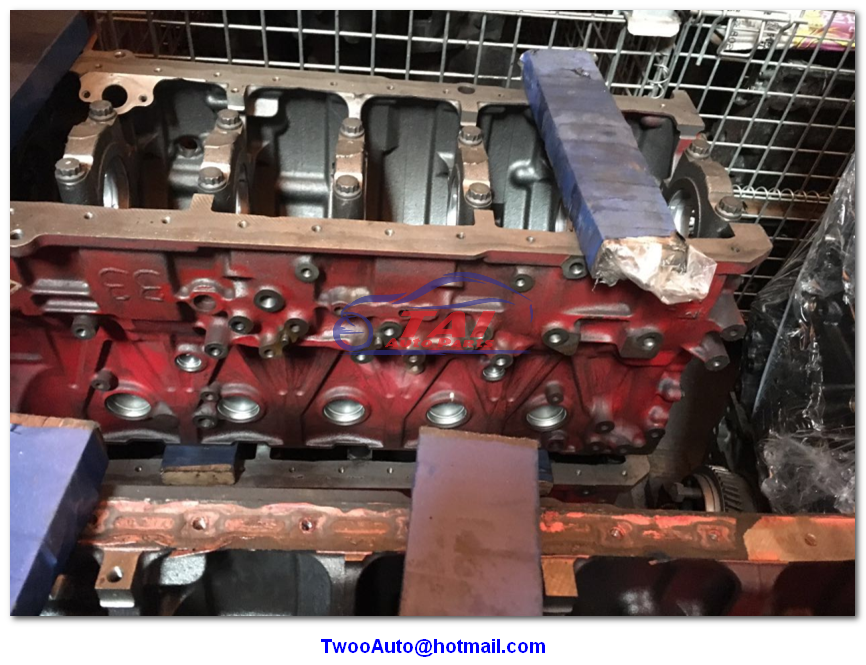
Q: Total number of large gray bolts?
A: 10